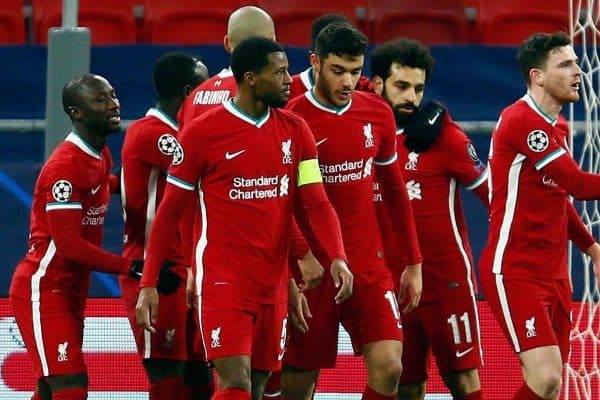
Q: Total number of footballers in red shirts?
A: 8